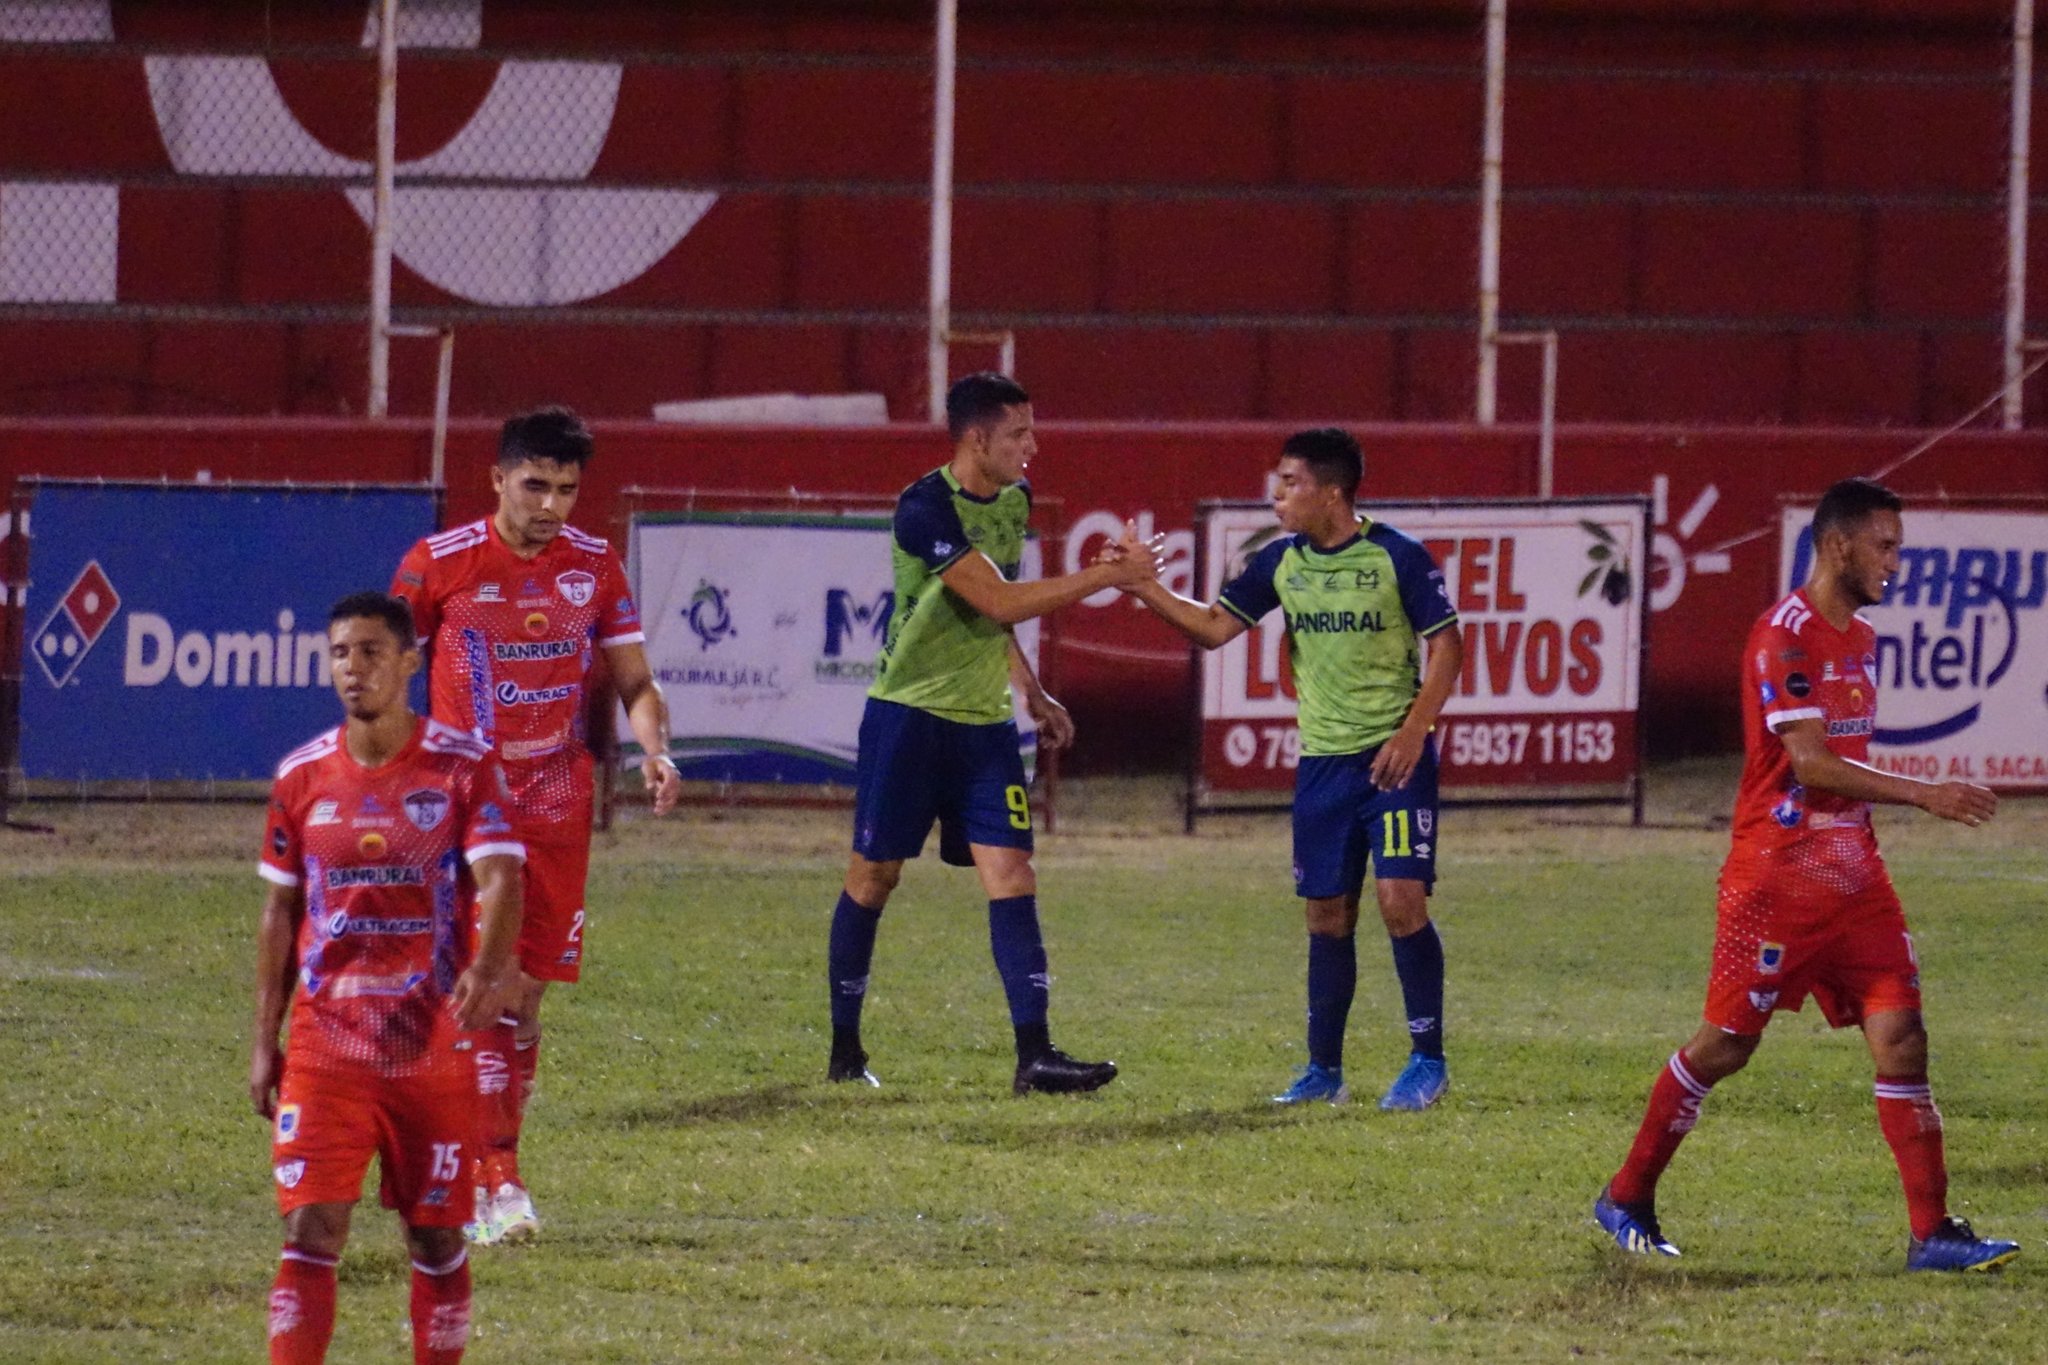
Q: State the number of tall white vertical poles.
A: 4